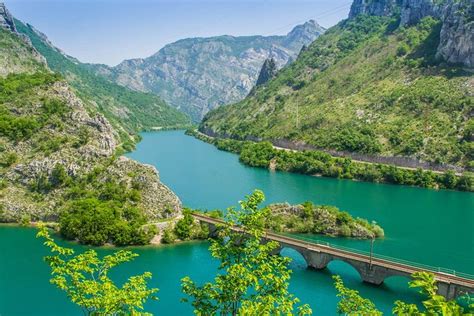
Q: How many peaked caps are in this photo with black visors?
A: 0